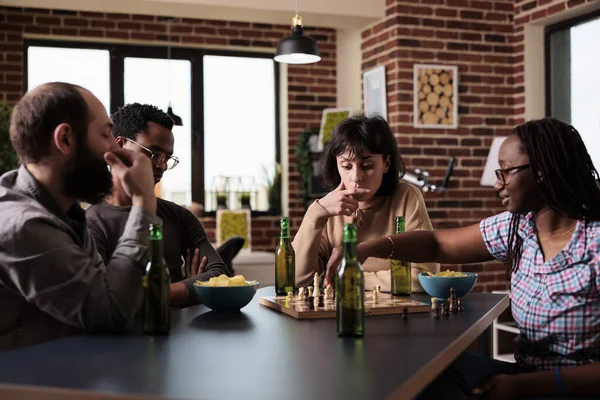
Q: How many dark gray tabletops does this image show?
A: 1